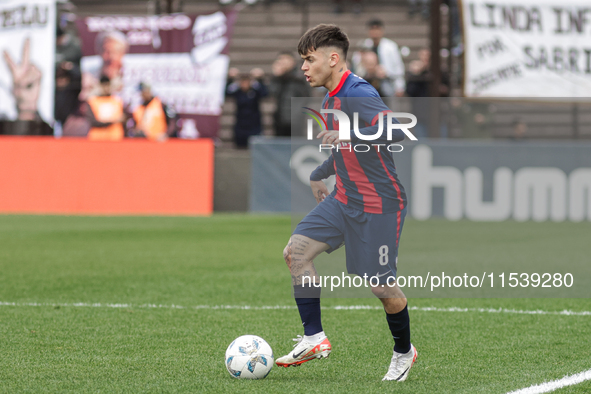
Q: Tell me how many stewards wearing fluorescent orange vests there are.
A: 2